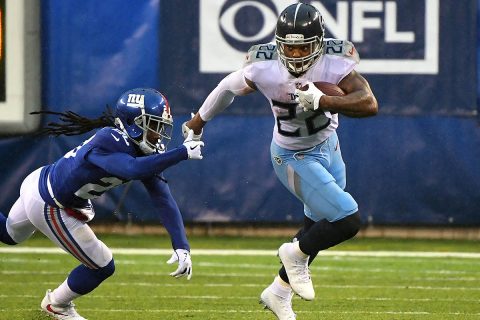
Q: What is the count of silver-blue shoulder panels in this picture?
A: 2